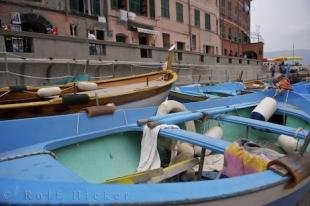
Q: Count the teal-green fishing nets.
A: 1